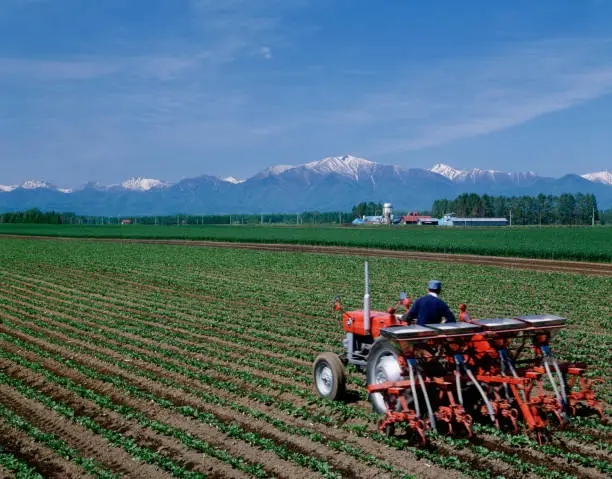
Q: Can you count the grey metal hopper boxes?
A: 4